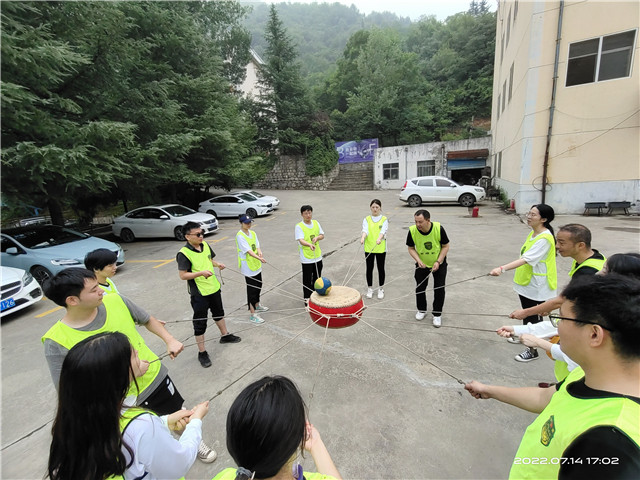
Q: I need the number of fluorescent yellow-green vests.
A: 13